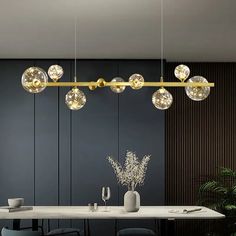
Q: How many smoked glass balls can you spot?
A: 8